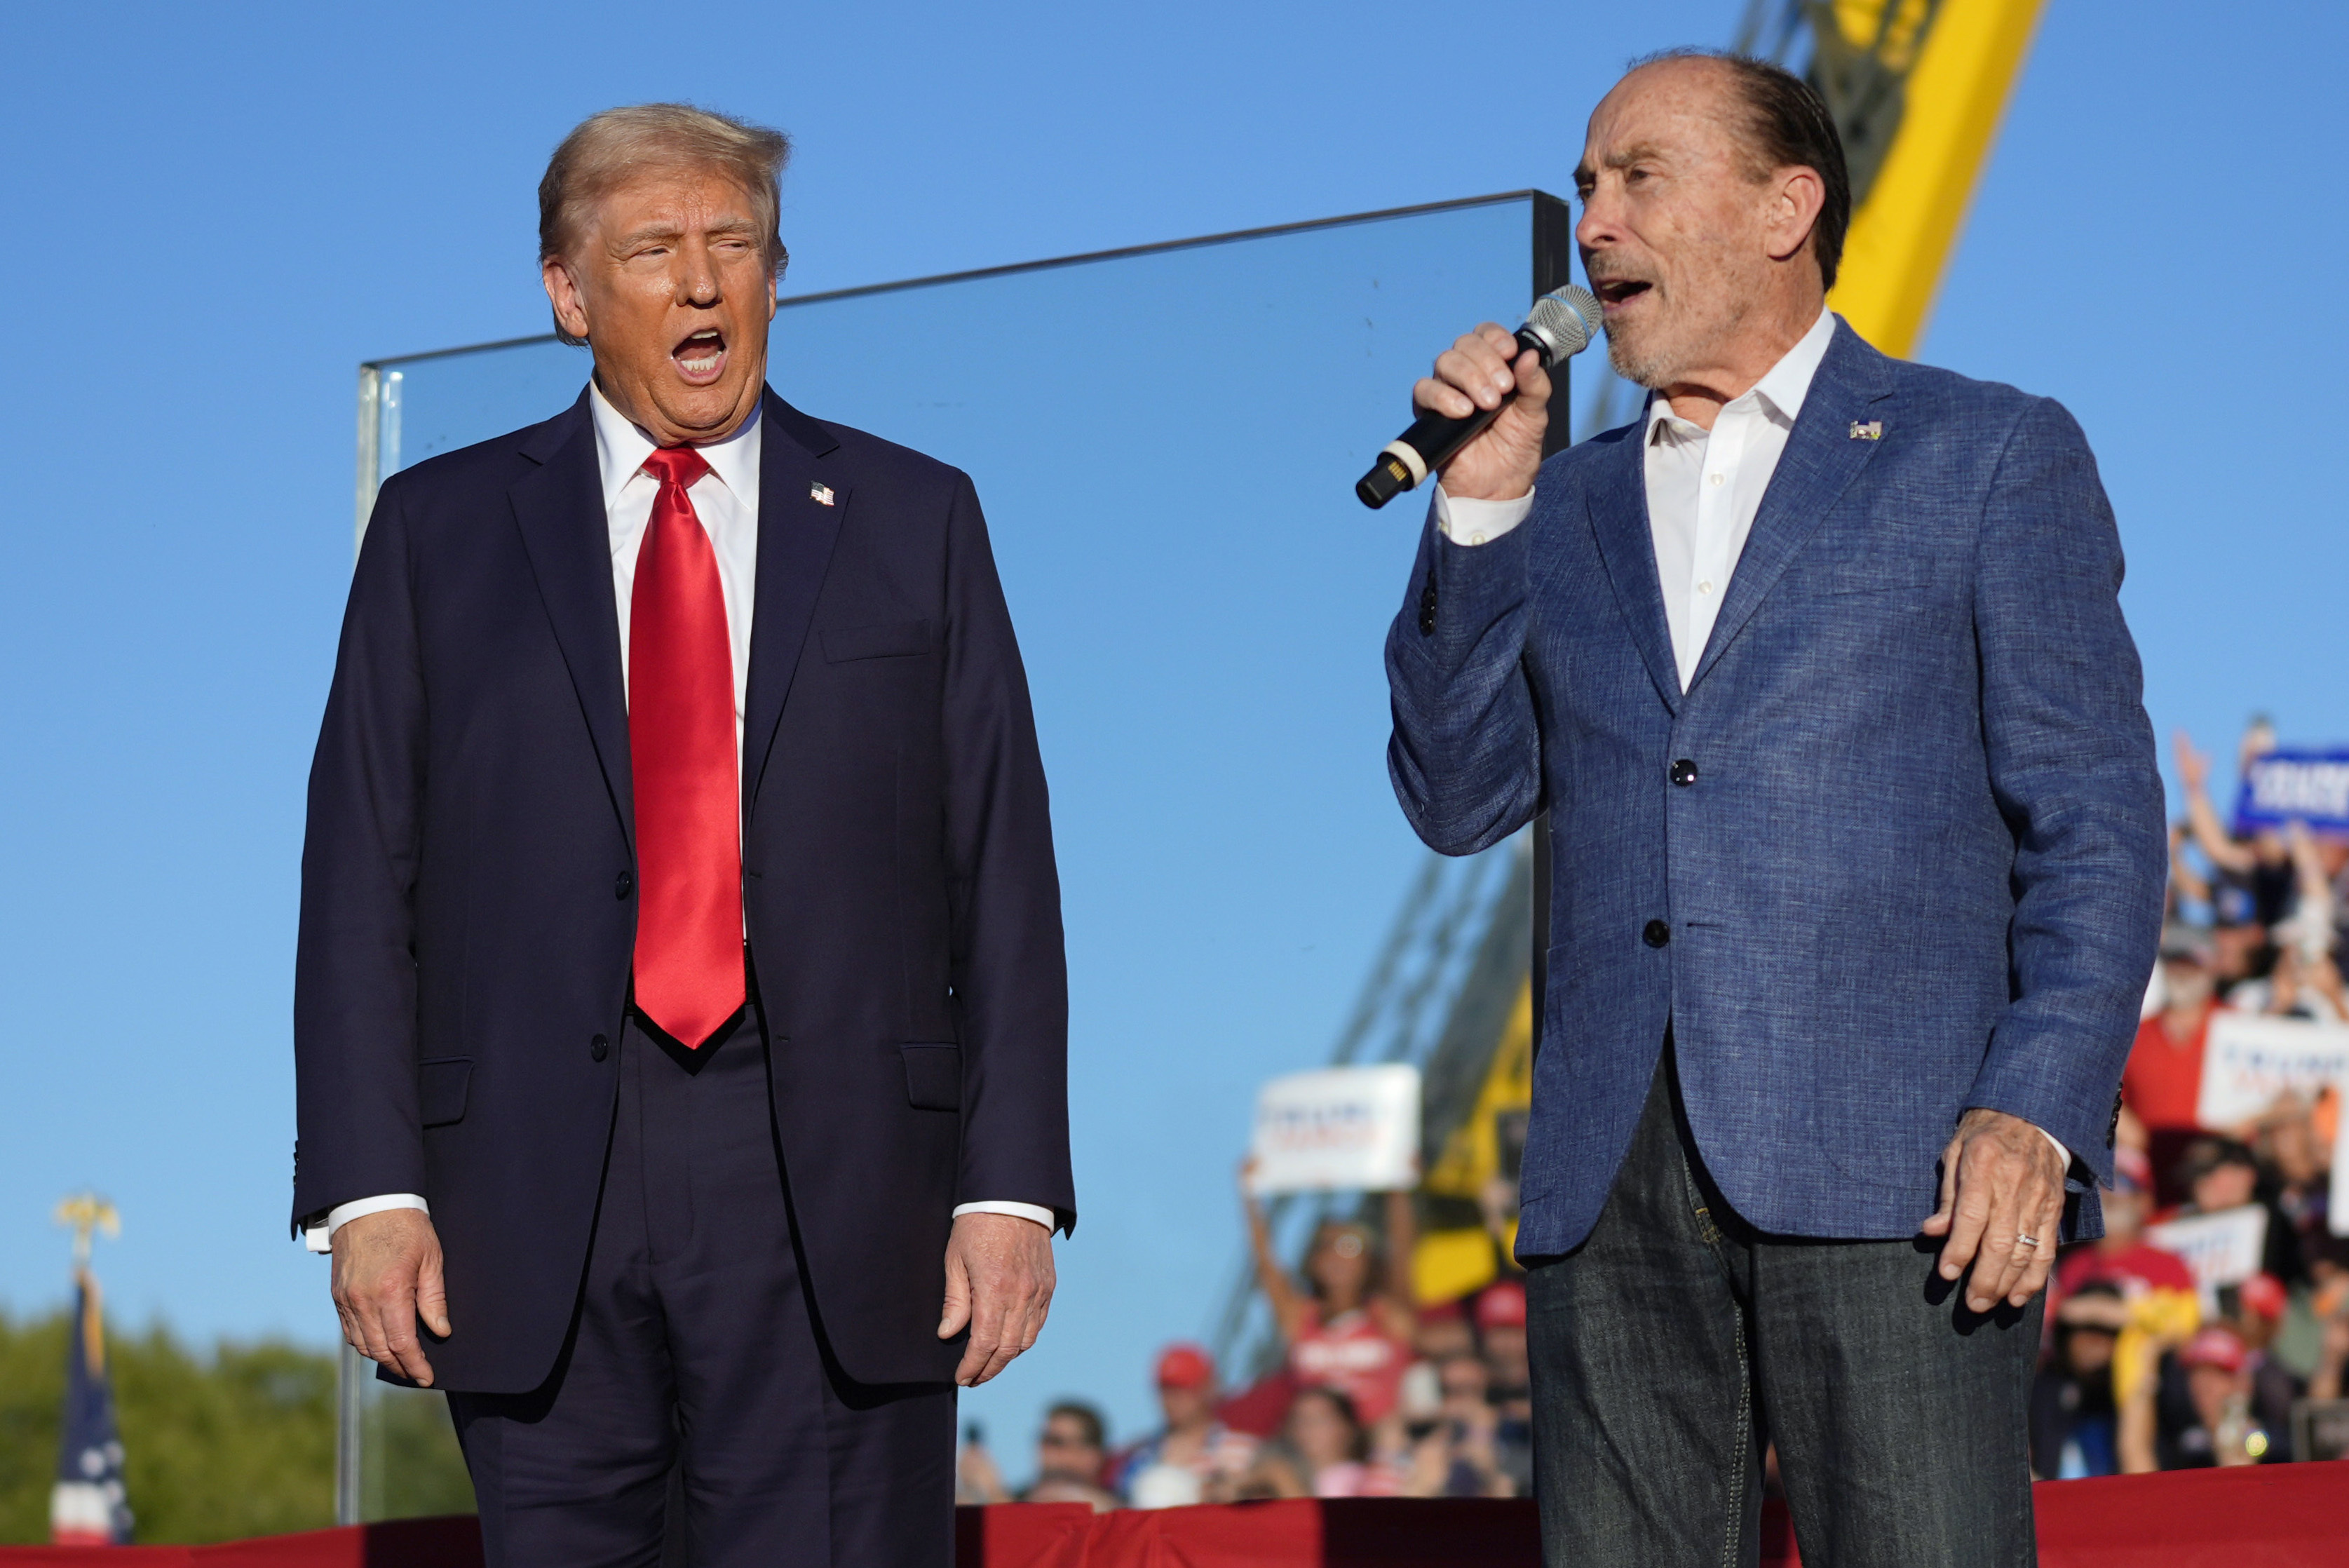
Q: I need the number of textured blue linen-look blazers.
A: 1